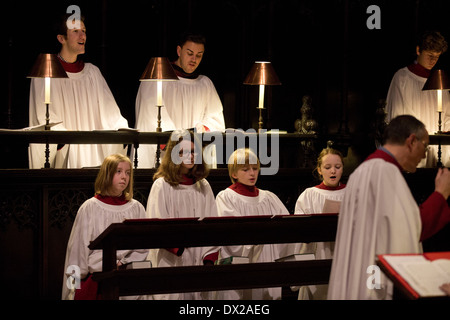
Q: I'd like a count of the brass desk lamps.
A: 4